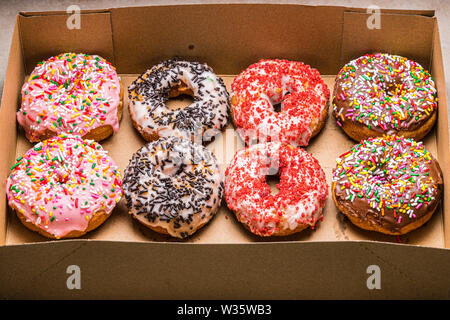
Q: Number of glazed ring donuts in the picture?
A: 8